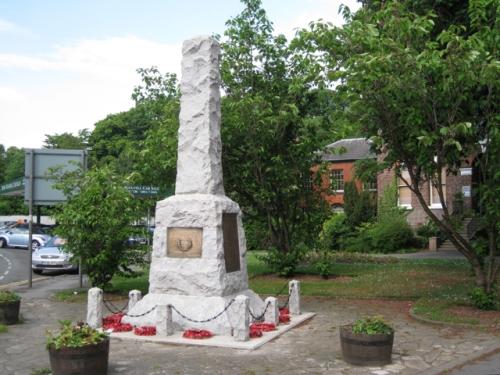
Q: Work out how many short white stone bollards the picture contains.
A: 6